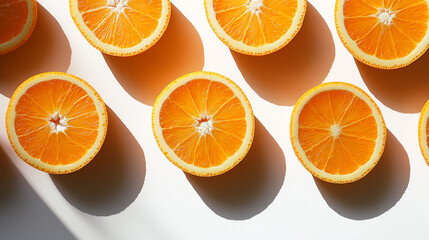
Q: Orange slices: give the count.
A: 8